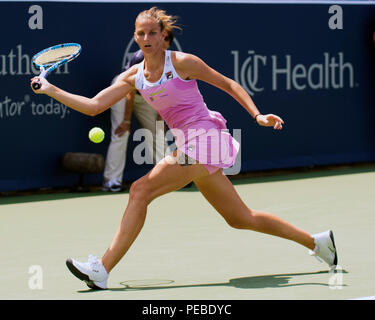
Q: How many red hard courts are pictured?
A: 0